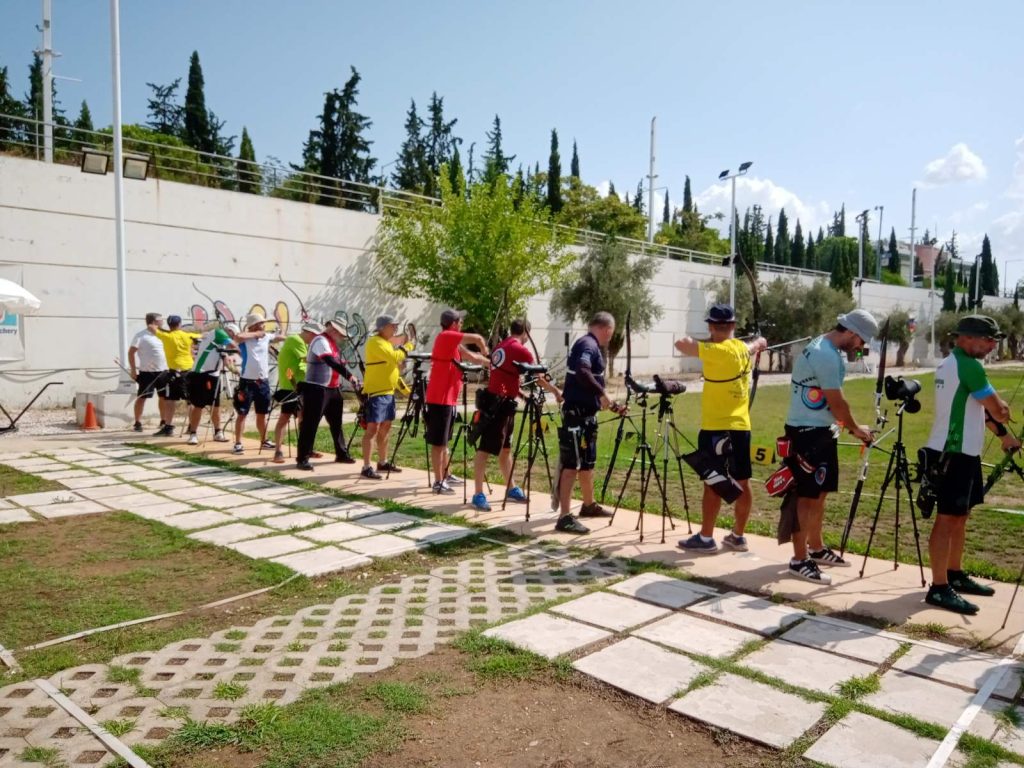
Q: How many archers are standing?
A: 13